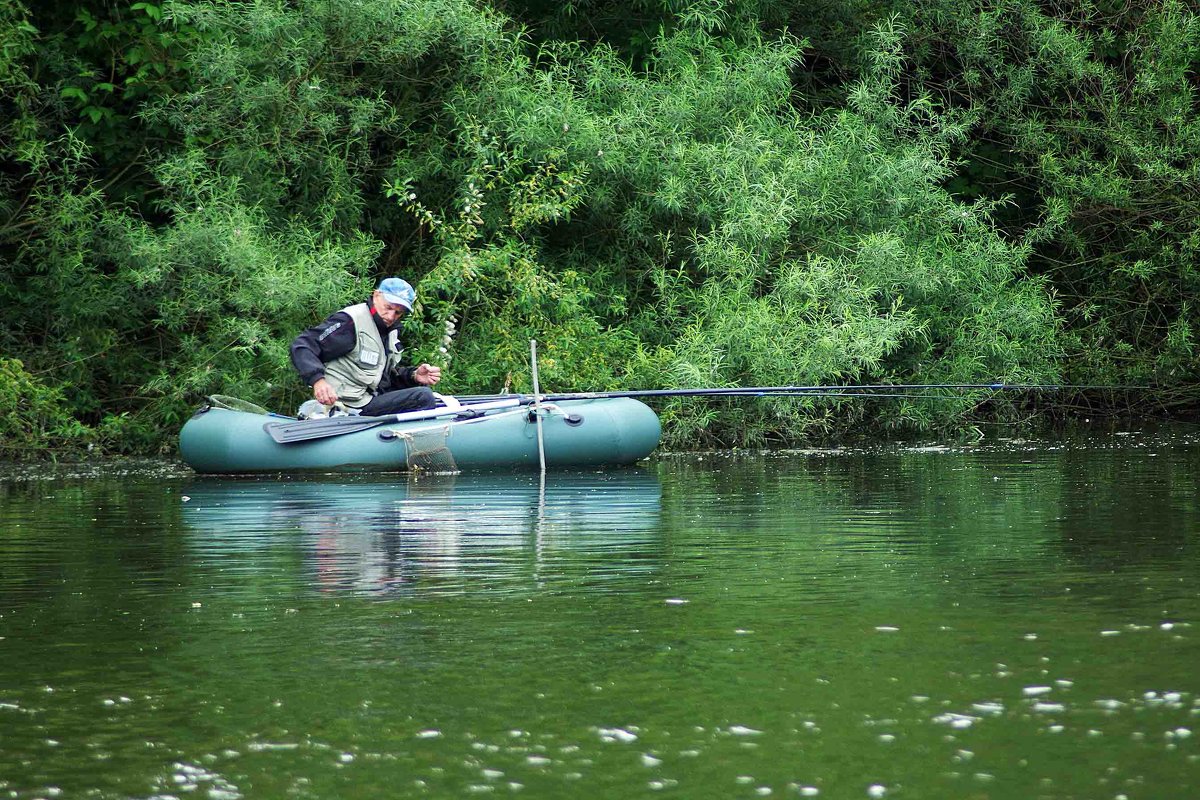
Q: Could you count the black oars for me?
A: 1